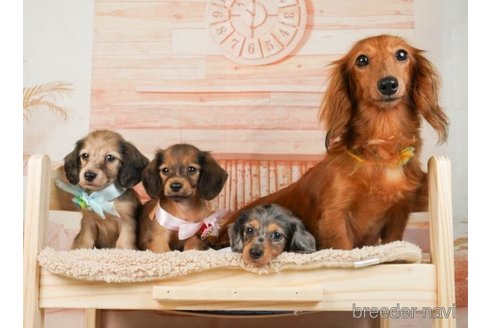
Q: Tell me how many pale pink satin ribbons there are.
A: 1